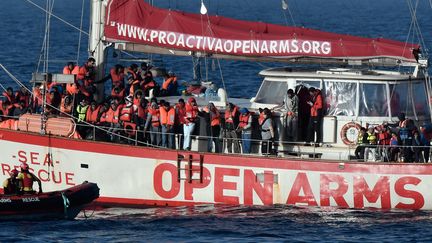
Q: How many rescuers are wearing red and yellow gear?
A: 2